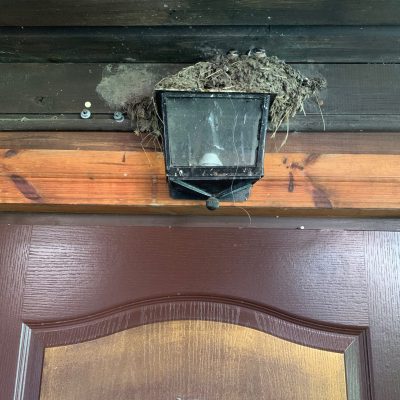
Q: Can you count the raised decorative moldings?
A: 1